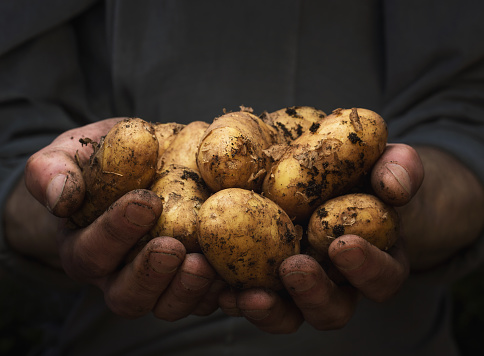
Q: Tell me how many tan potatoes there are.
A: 9